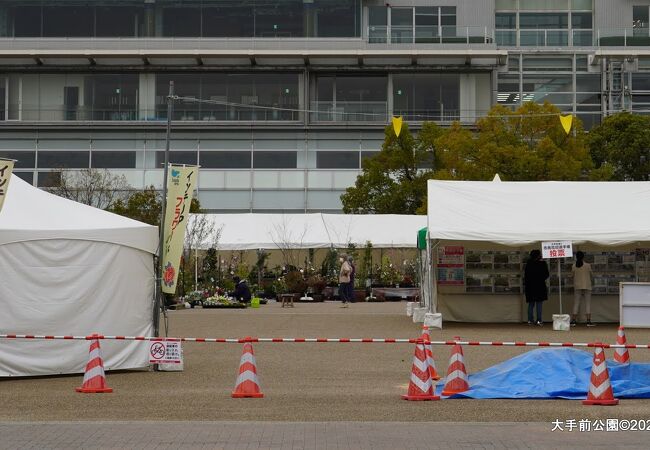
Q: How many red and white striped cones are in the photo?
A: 7